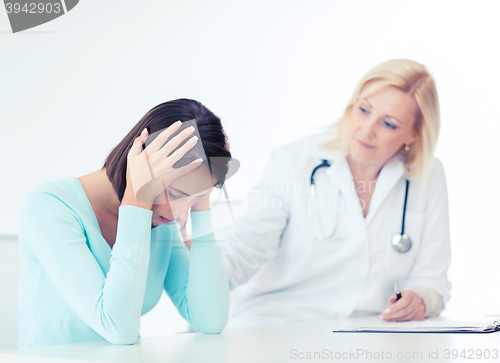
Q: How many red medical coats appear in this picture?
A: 0